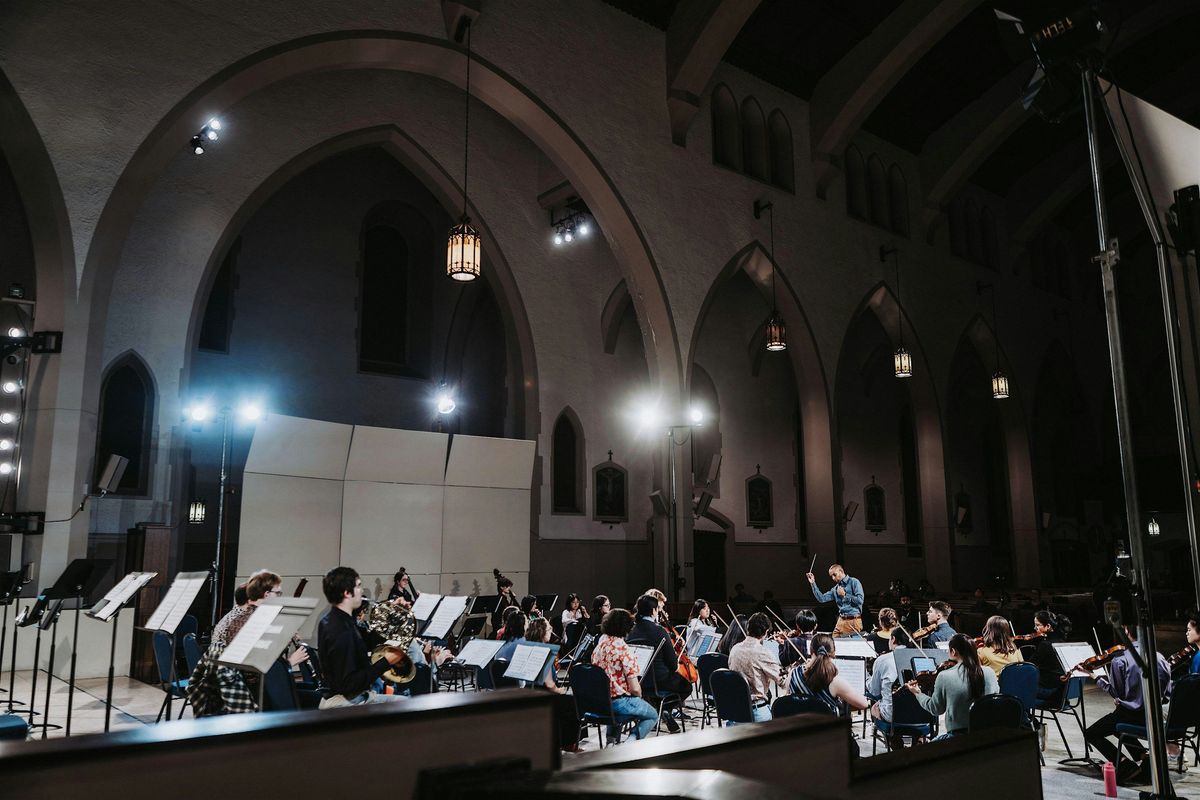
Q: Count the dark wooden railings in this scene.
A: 3